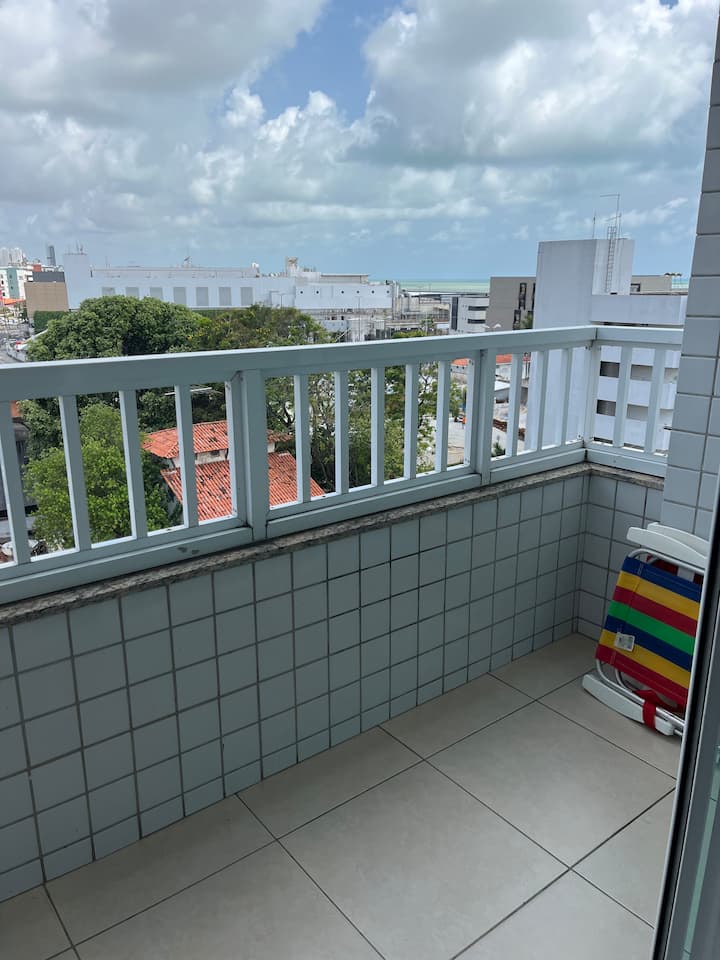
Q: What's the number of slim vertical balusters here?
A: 14